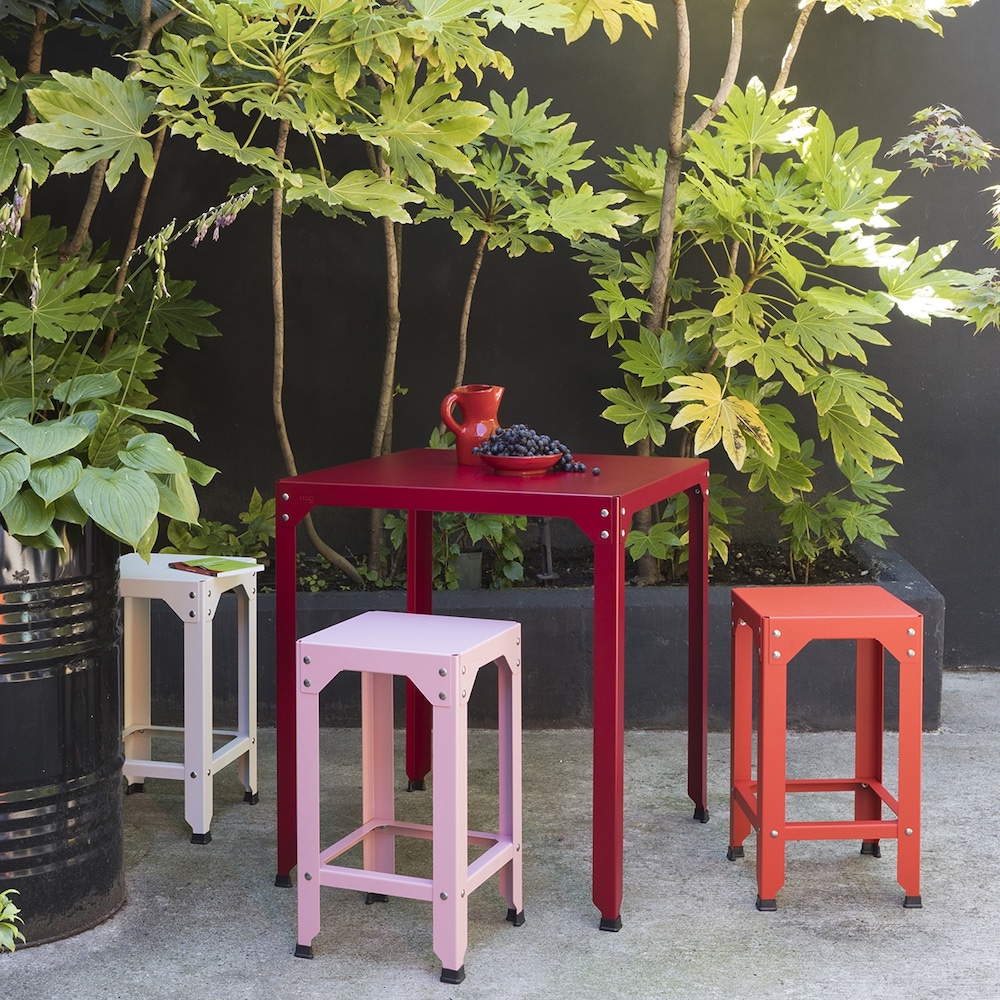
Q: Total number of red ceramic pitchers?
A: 1